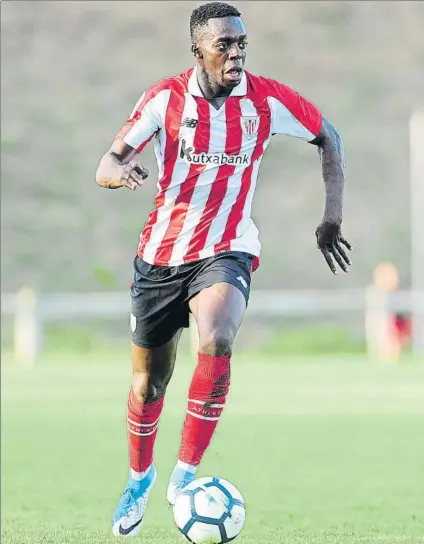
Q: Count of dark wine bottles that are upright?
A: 0